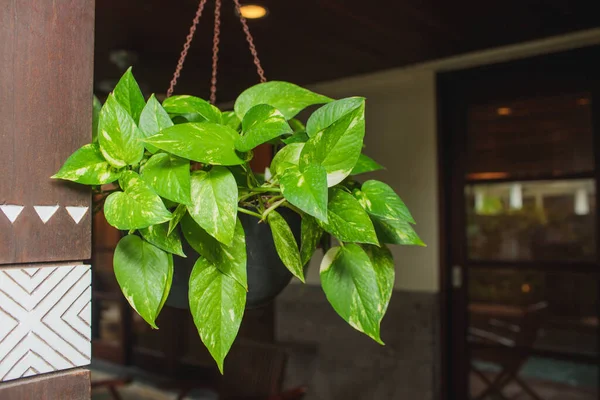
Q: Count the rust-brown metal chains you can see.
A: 3